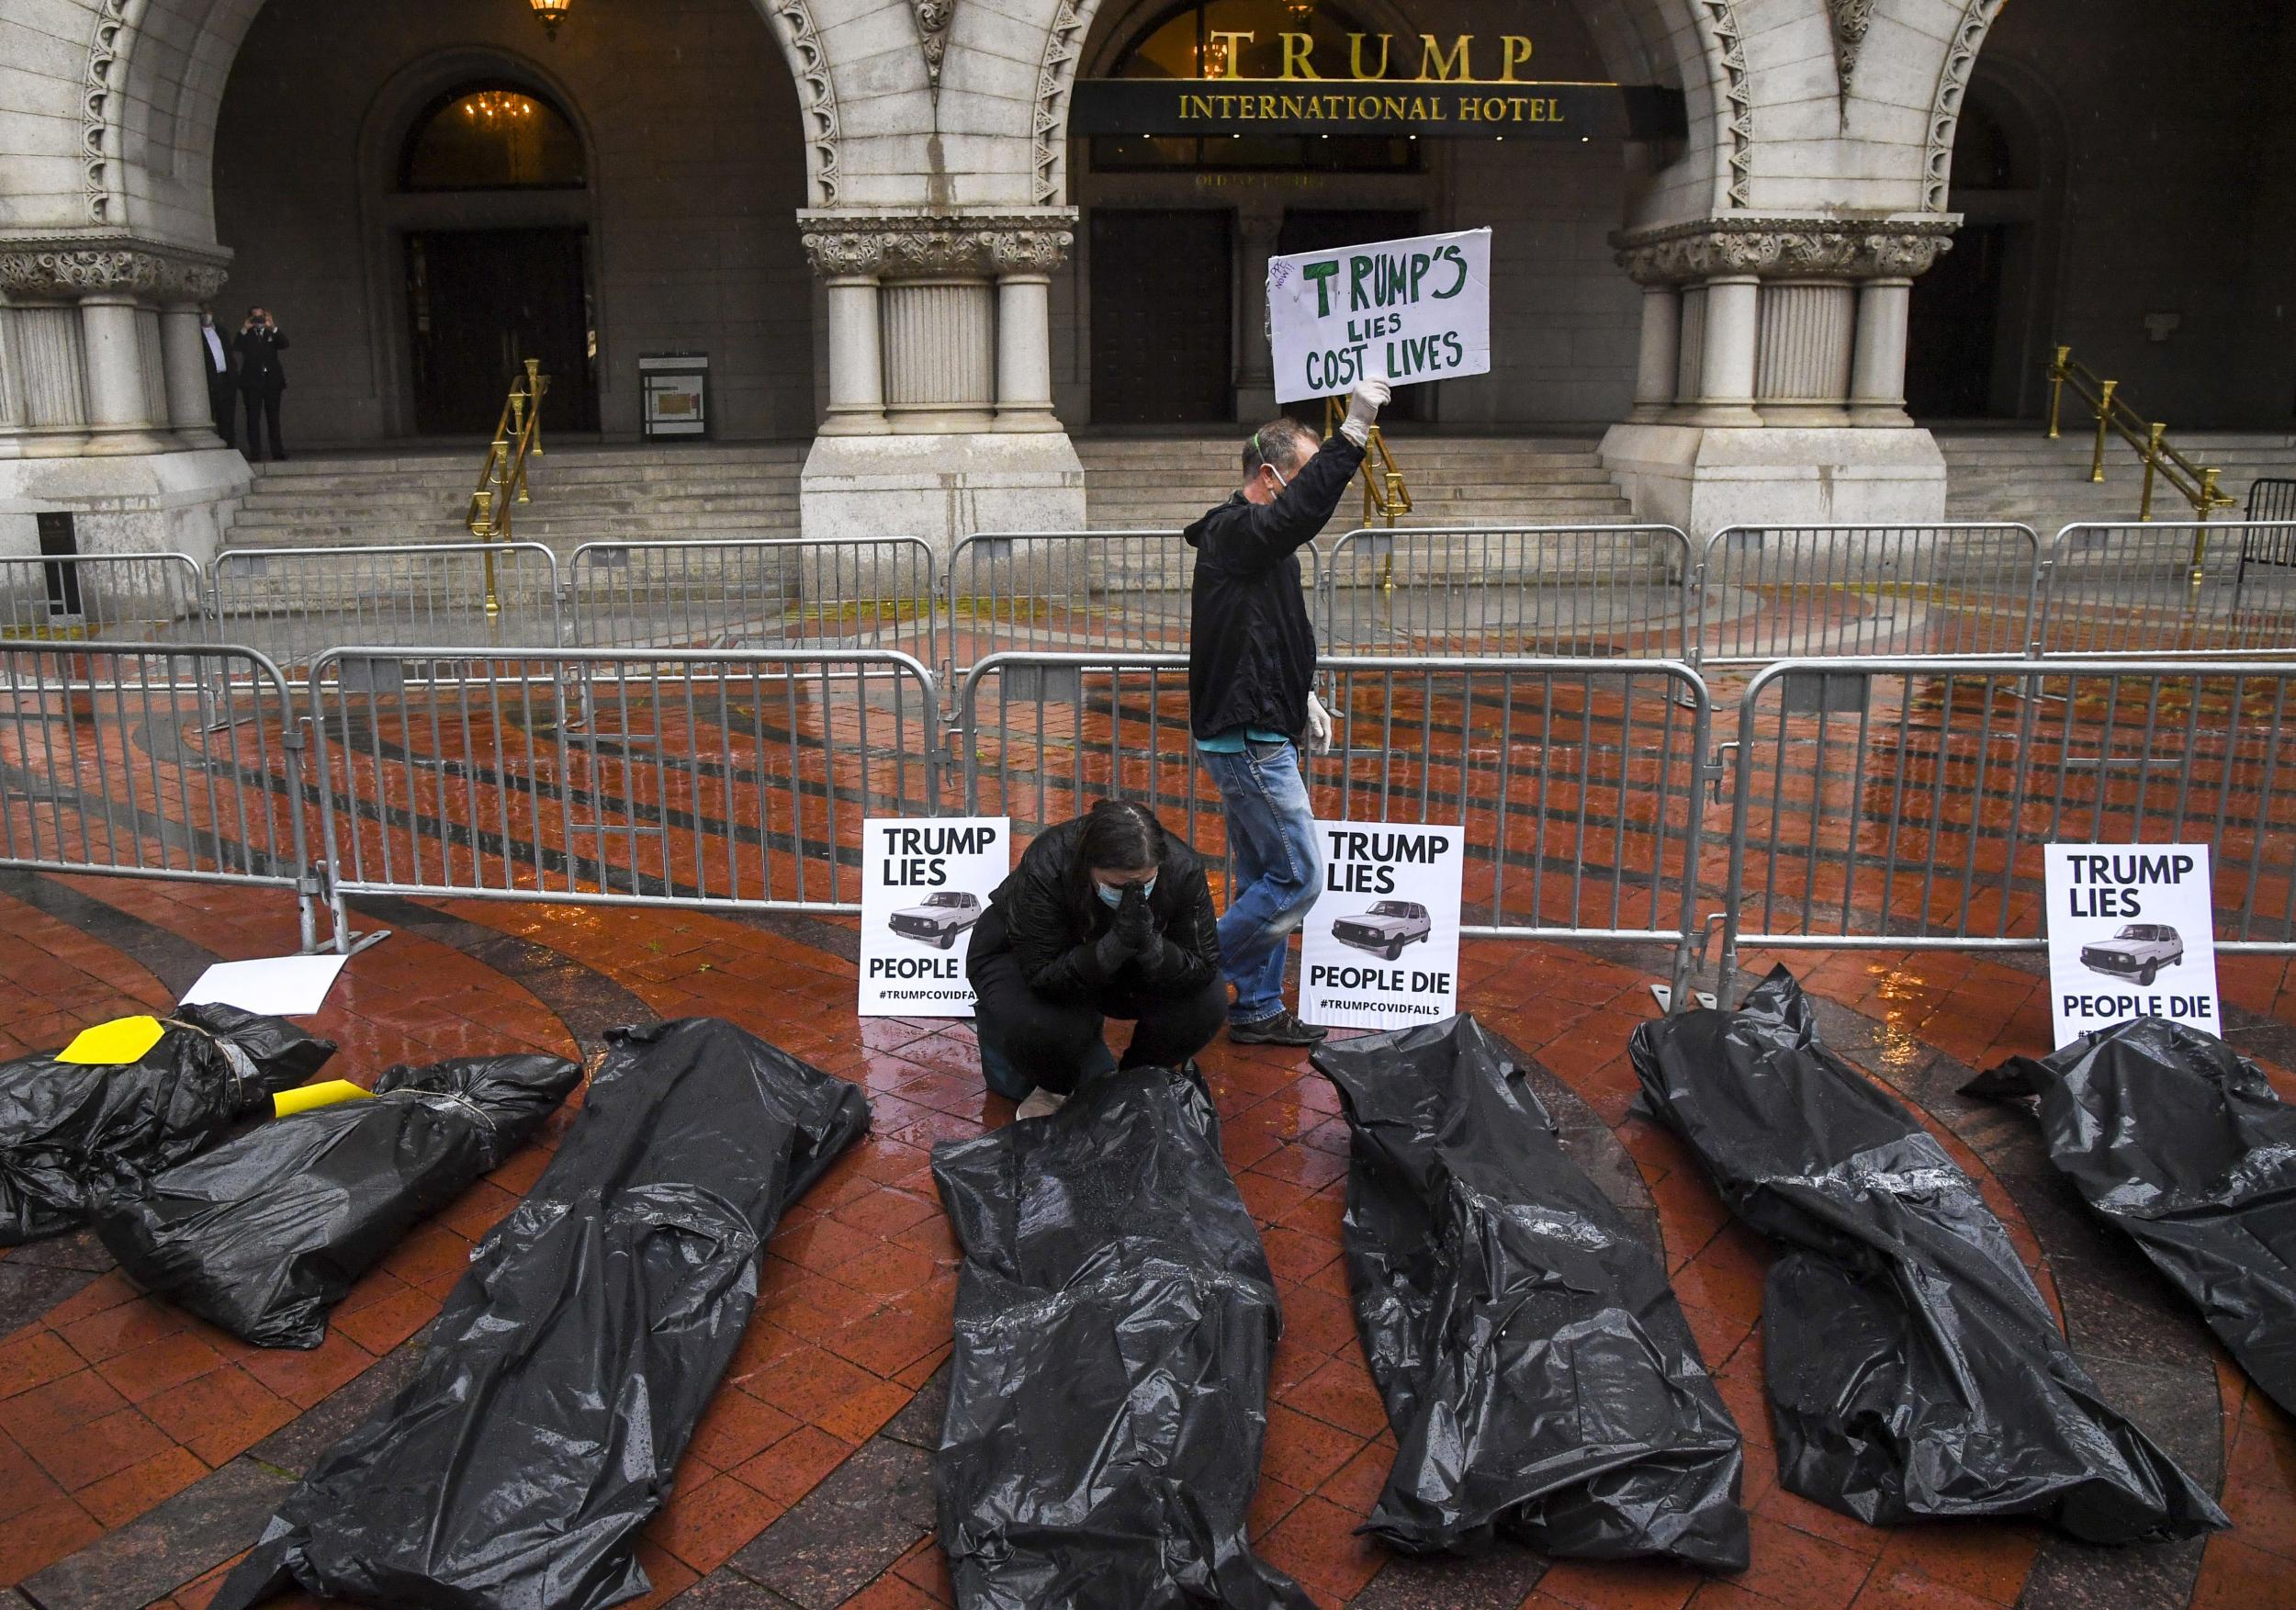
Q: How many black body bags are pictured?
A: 7